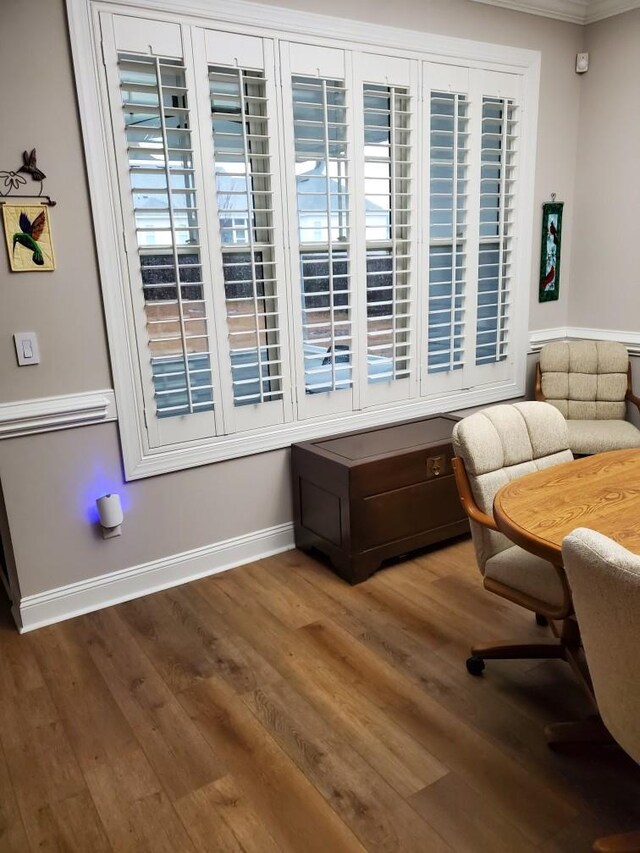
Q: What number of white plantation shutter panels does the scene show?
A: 6